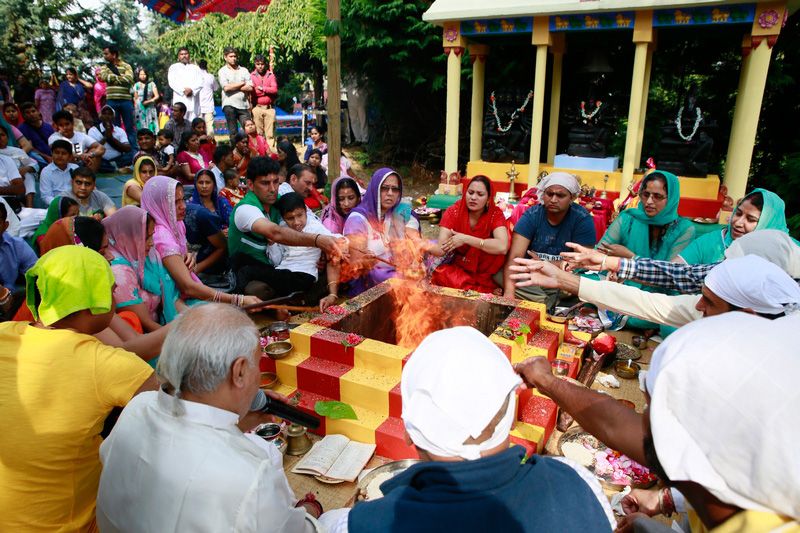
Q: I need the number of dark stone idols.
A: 3